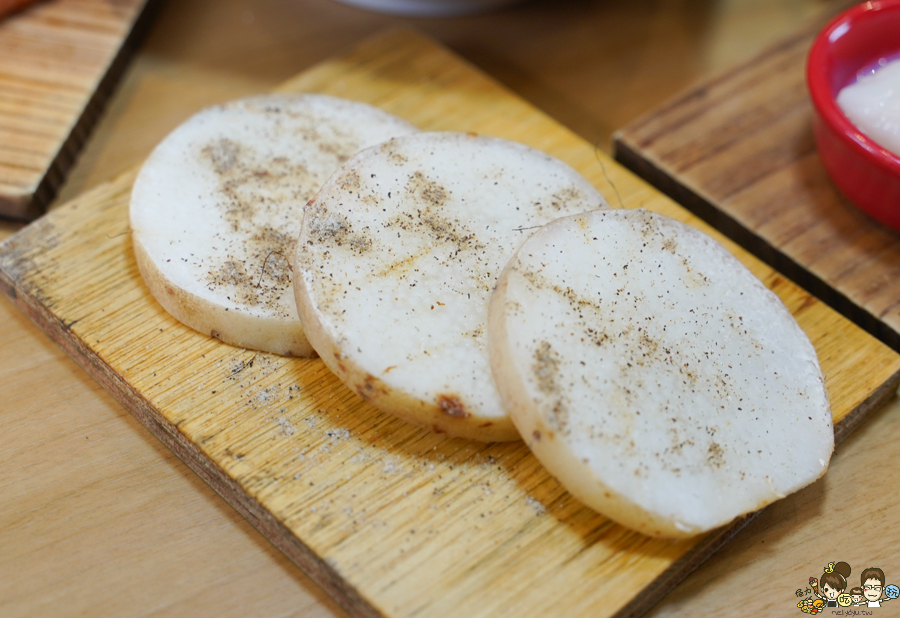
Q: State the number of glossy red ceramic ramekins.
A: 1